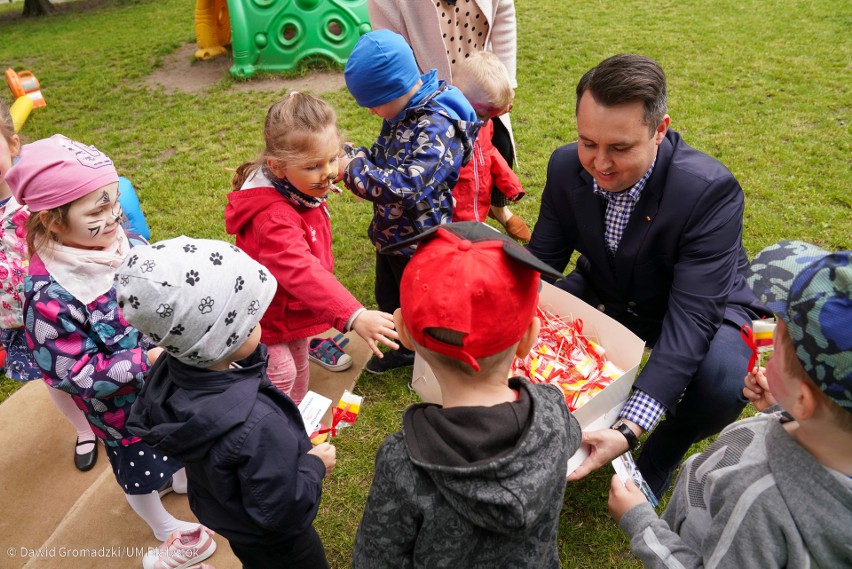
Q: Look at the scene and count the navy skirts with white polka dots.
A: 1